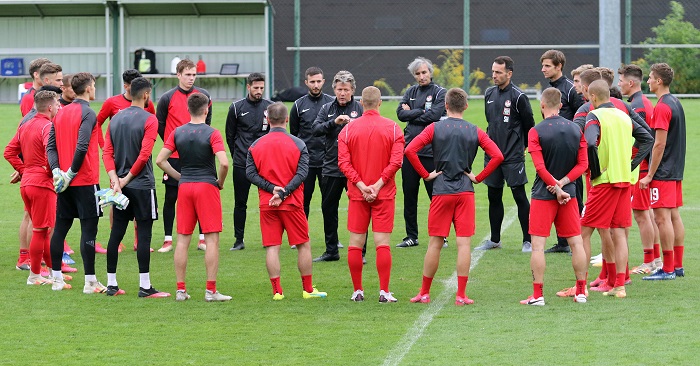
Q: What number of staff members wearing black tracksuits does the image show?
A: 6